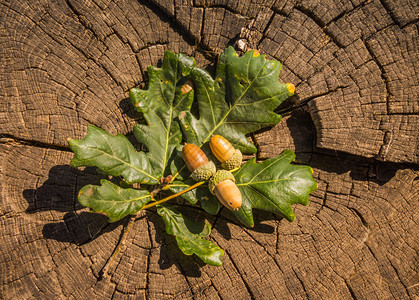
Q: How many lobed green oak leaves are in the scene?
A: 6